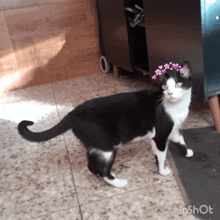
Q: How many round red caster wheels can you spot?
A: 0